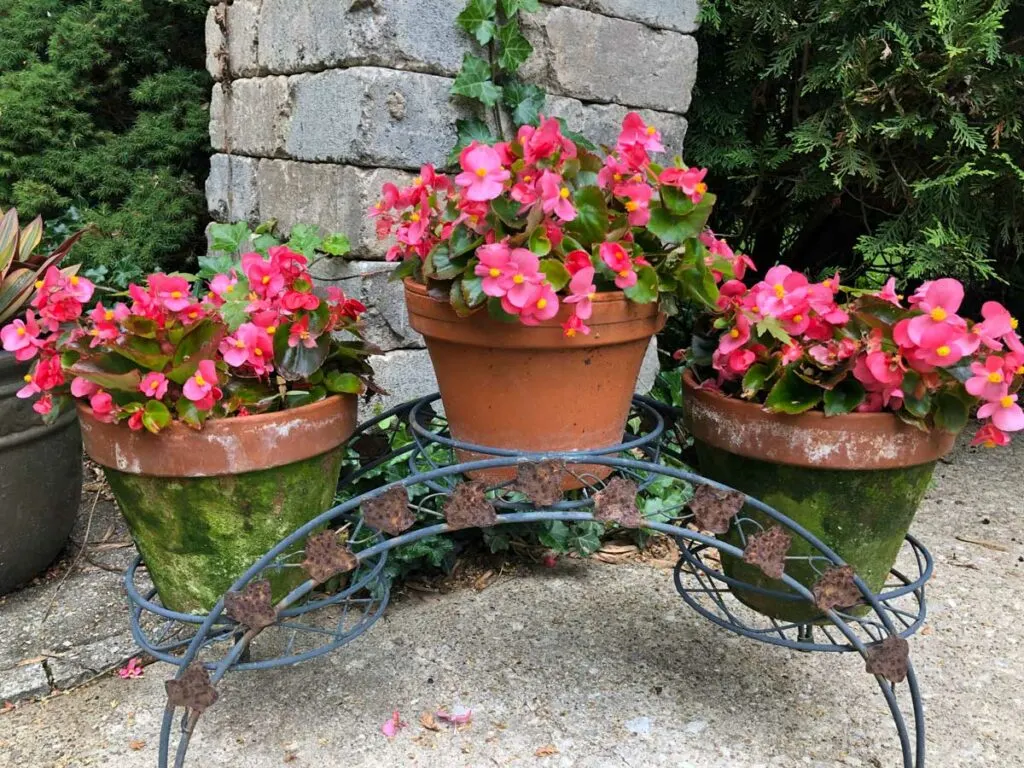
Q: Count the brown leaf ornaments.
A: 11